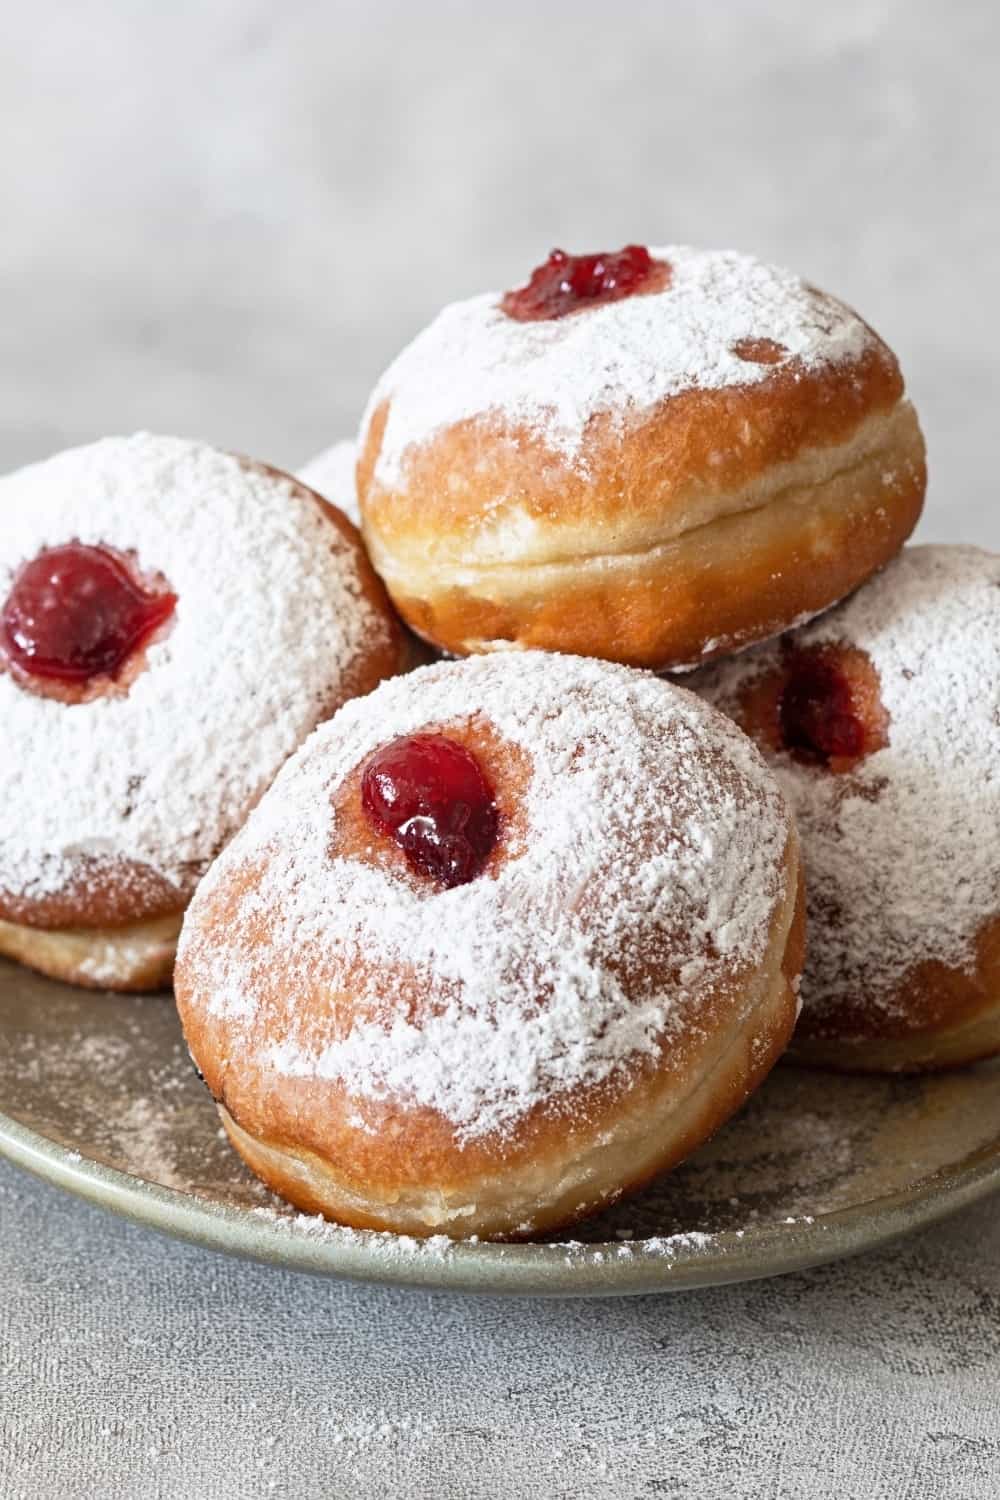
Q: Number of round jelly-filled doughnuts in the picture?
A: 4